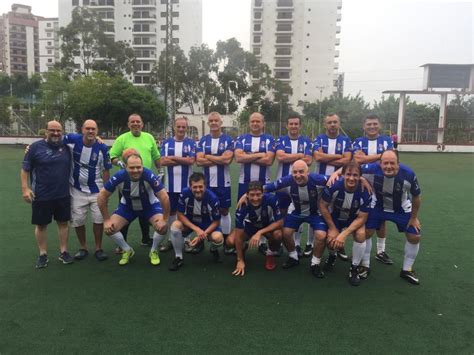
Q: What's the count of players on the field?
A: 15